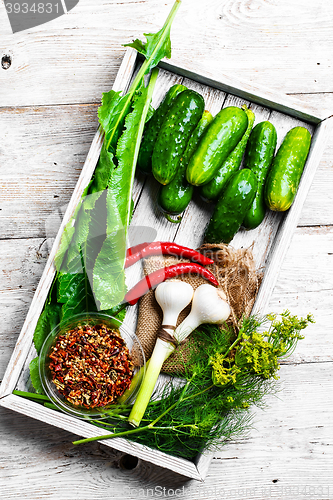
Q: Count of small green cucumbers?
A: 8